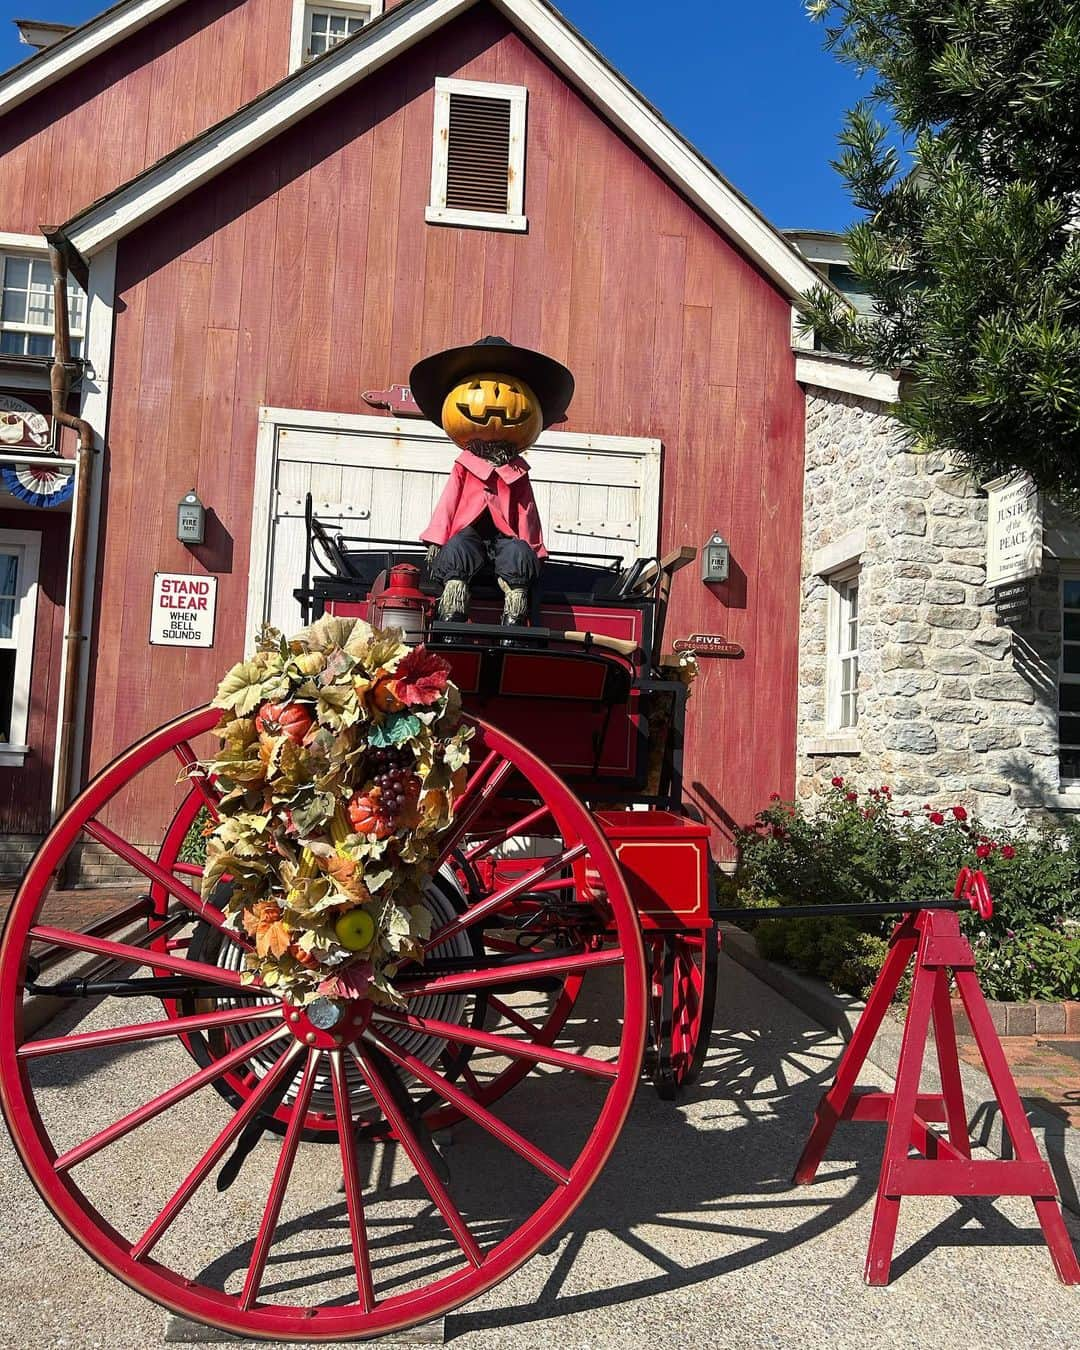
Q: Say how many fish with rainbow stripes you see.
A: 0